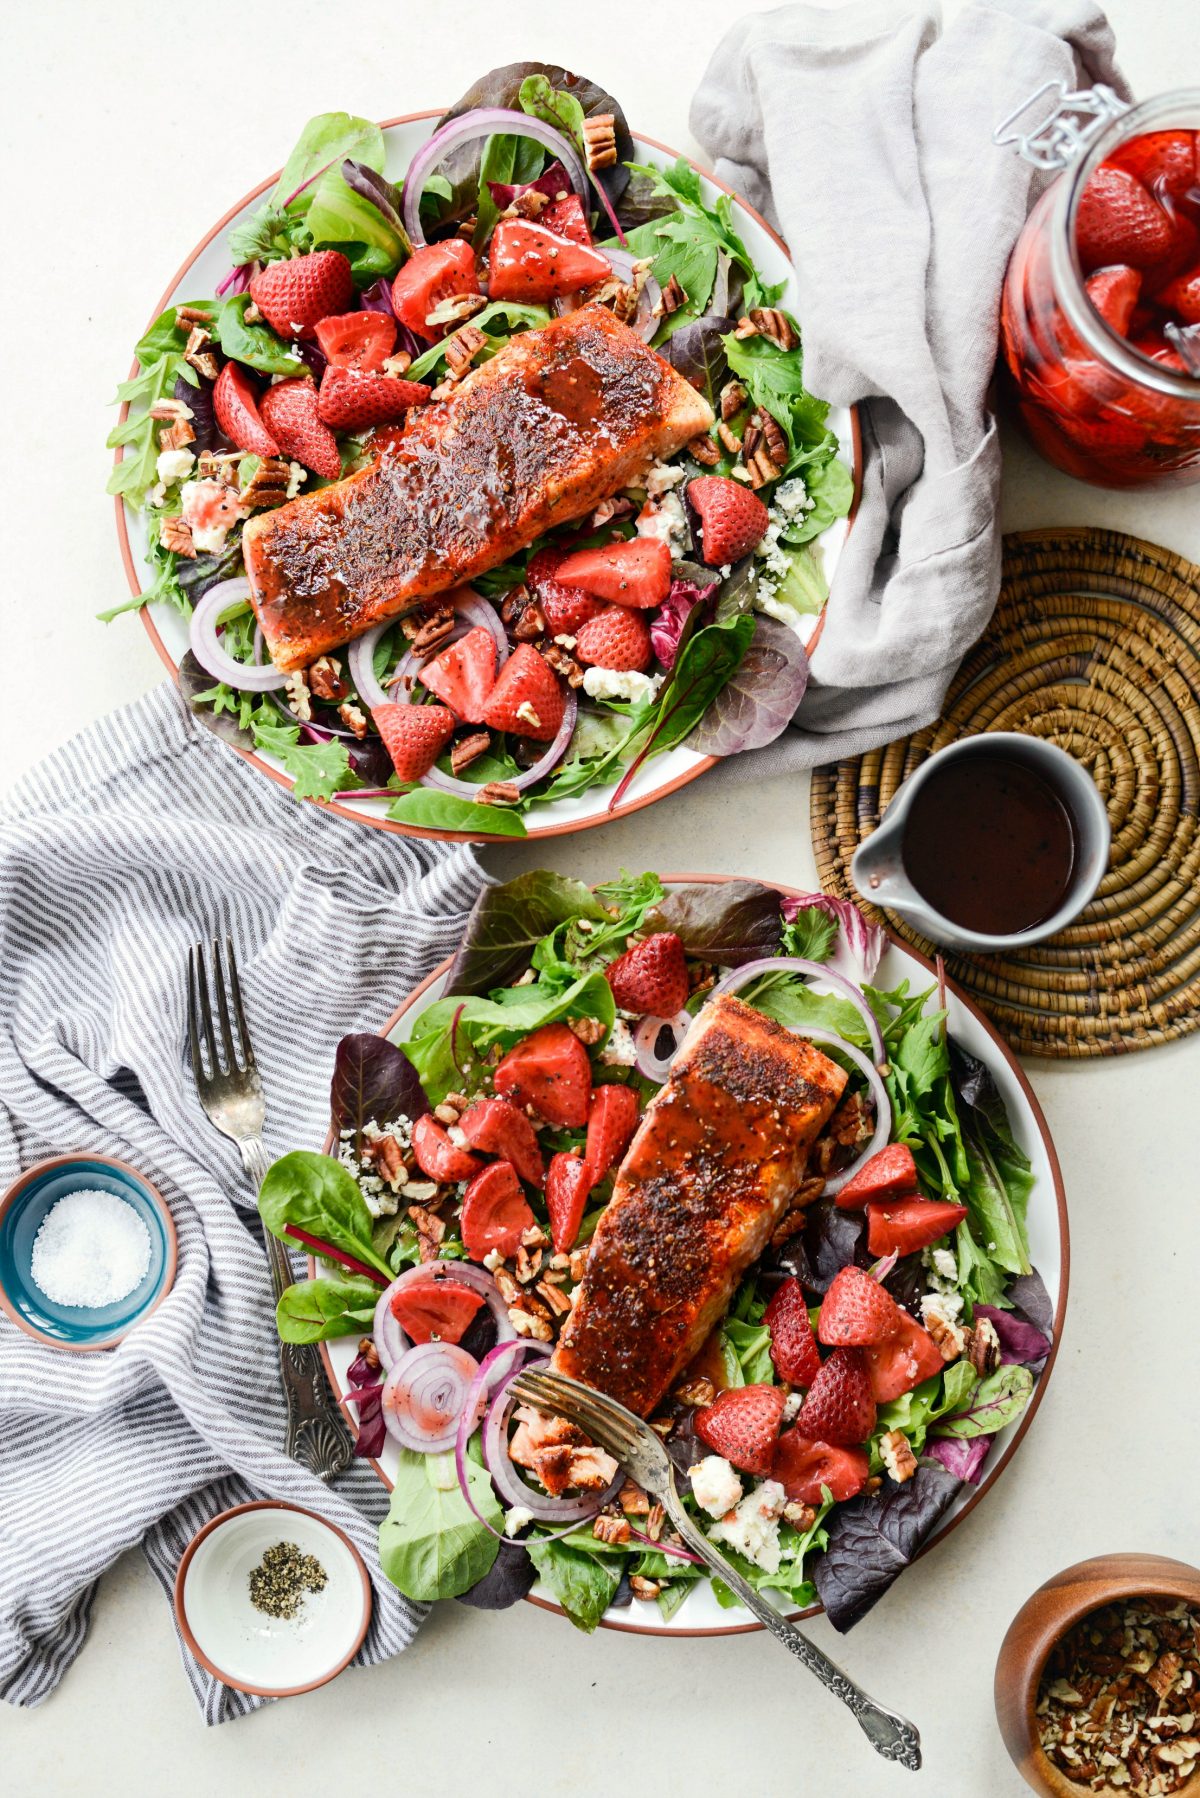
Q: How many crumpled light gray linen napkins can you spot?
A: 1